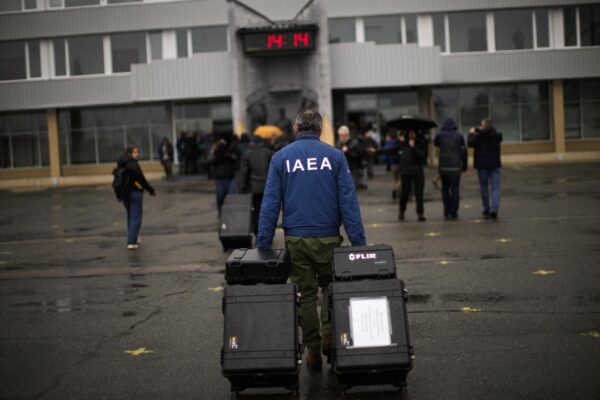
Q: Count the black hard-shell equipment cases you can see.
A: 5